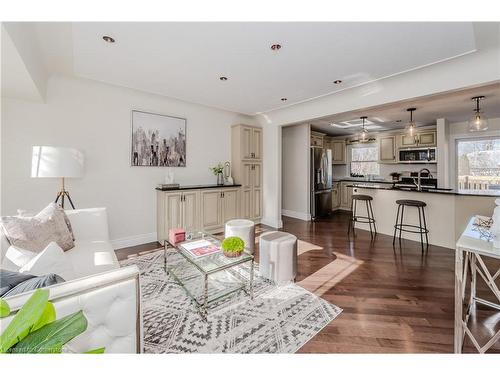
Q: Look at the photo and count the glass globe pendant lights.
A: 3